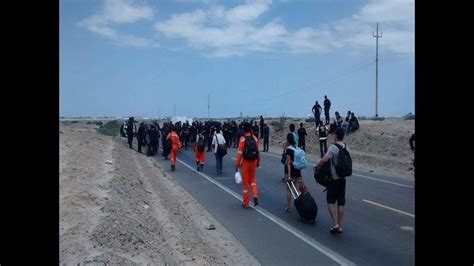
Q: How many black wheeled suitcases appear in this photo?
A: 1